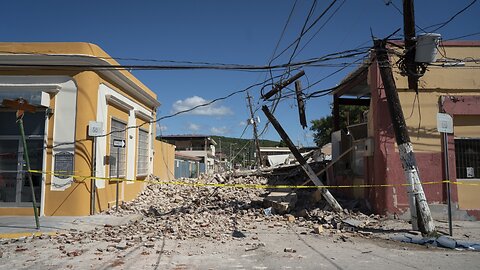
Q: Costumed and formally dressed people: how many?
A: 0